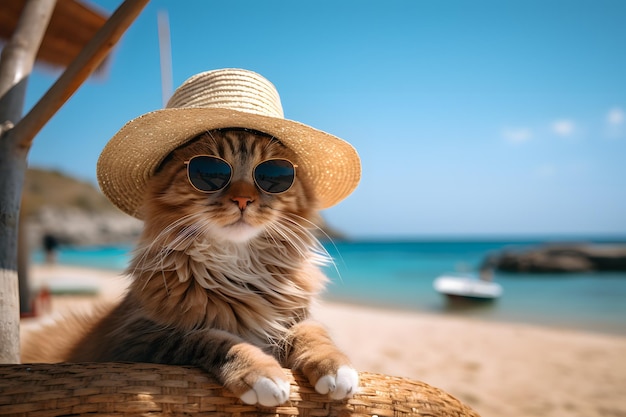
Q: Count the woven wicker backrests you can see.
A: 1